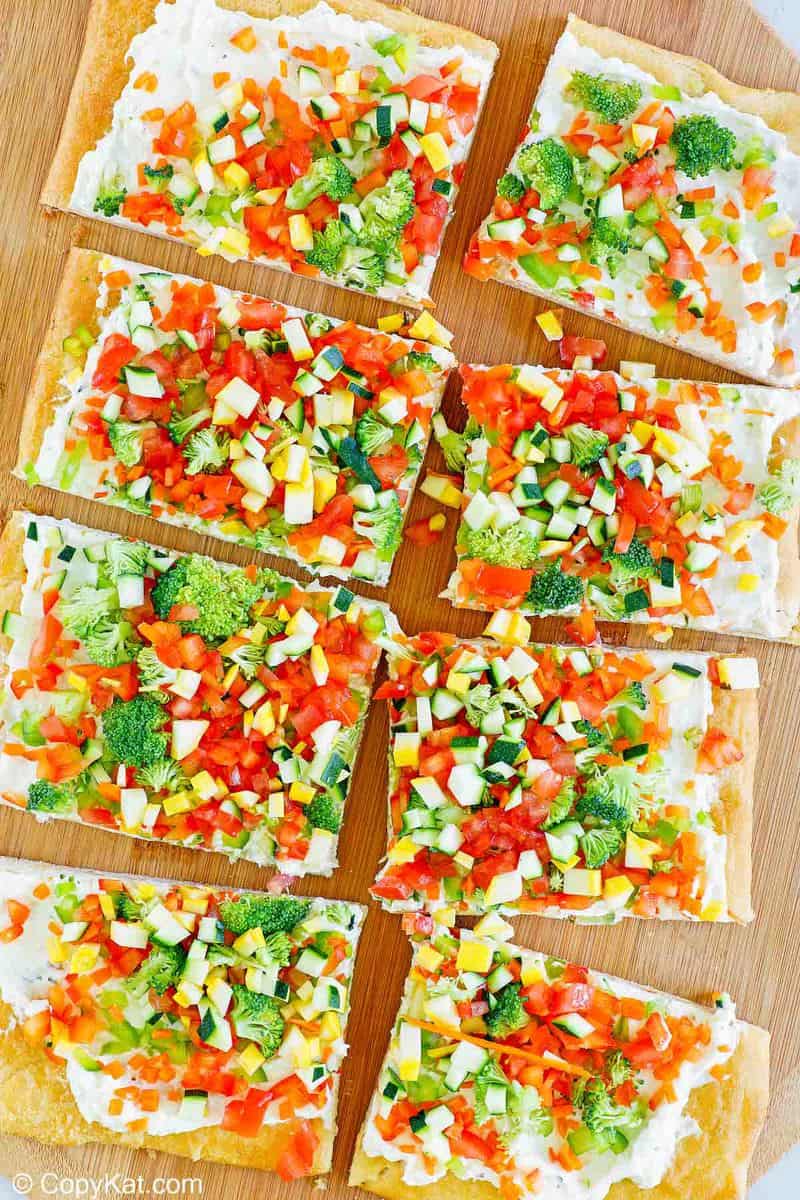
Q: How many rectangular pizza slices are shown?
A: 8